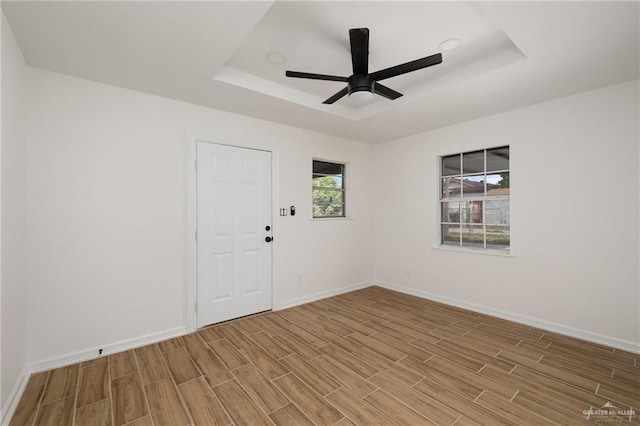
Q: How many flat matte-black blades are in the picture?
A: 5